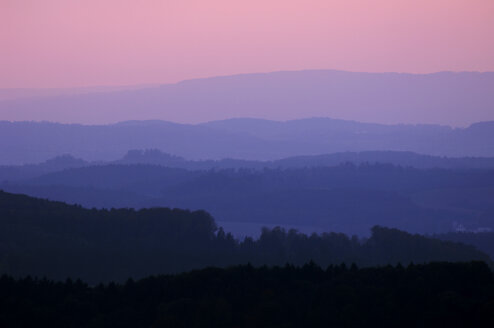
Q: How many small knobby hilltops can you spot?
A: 2